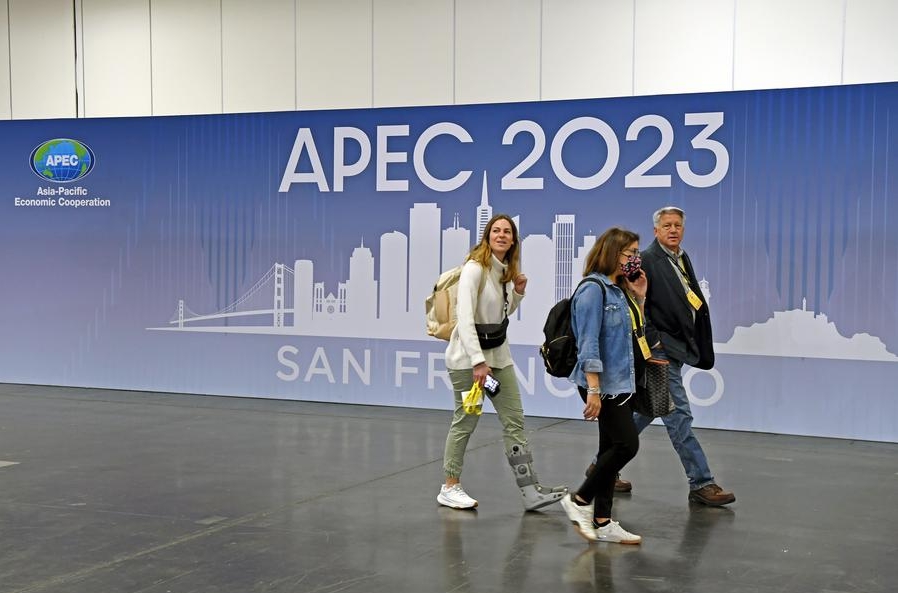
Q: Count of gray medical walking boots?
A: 1